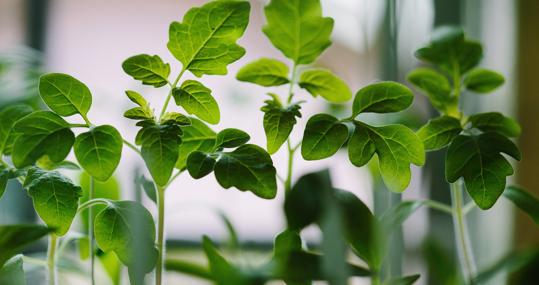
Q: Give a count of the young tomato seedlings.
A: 4